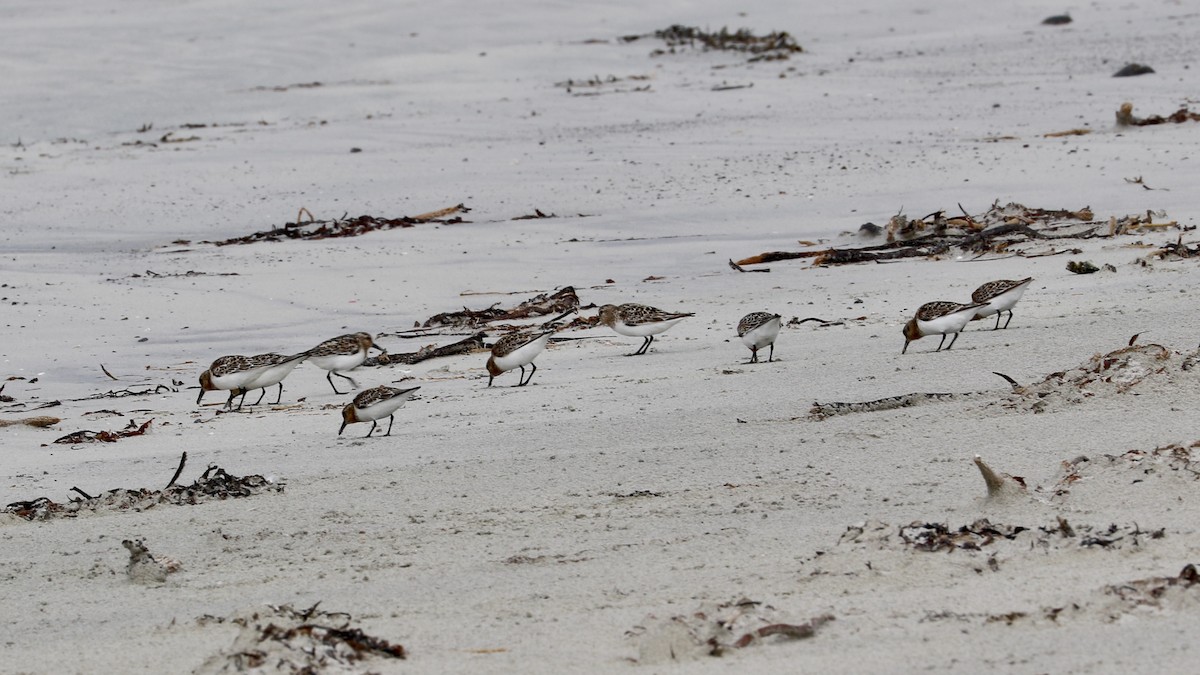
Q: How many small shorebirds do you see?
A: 9